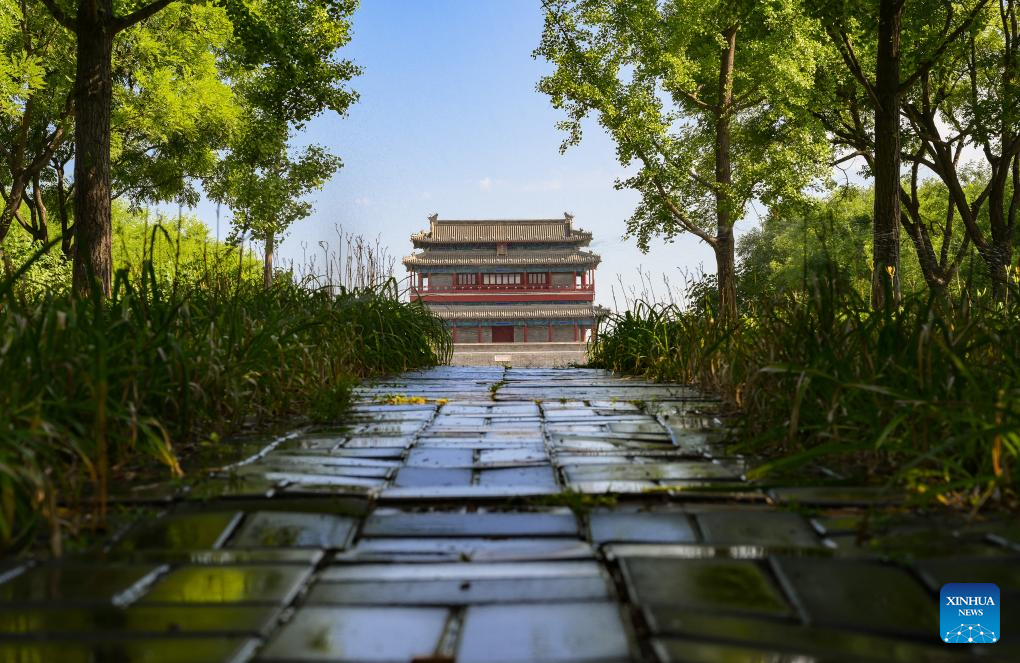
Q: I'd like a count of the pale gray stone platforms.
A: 1